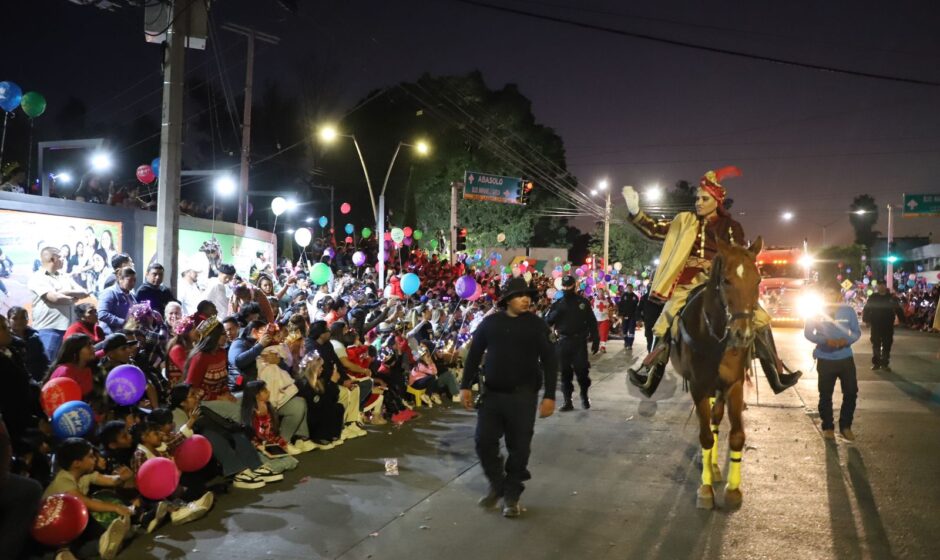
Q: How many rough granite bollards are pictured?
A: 0